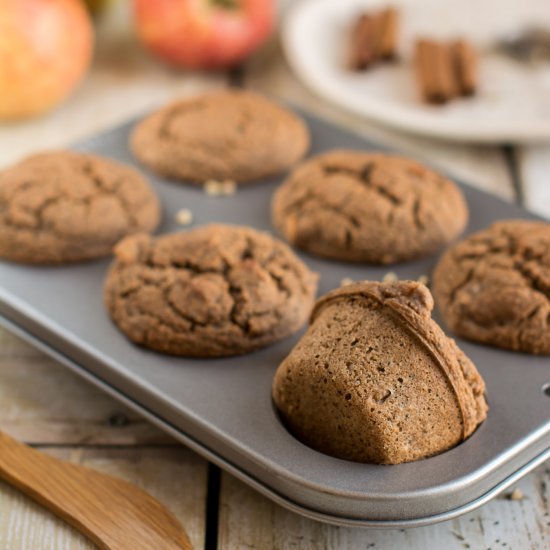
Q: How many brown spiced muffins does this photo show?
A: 6